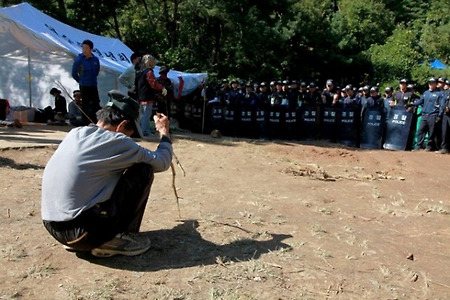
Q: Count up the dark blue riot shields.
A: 11